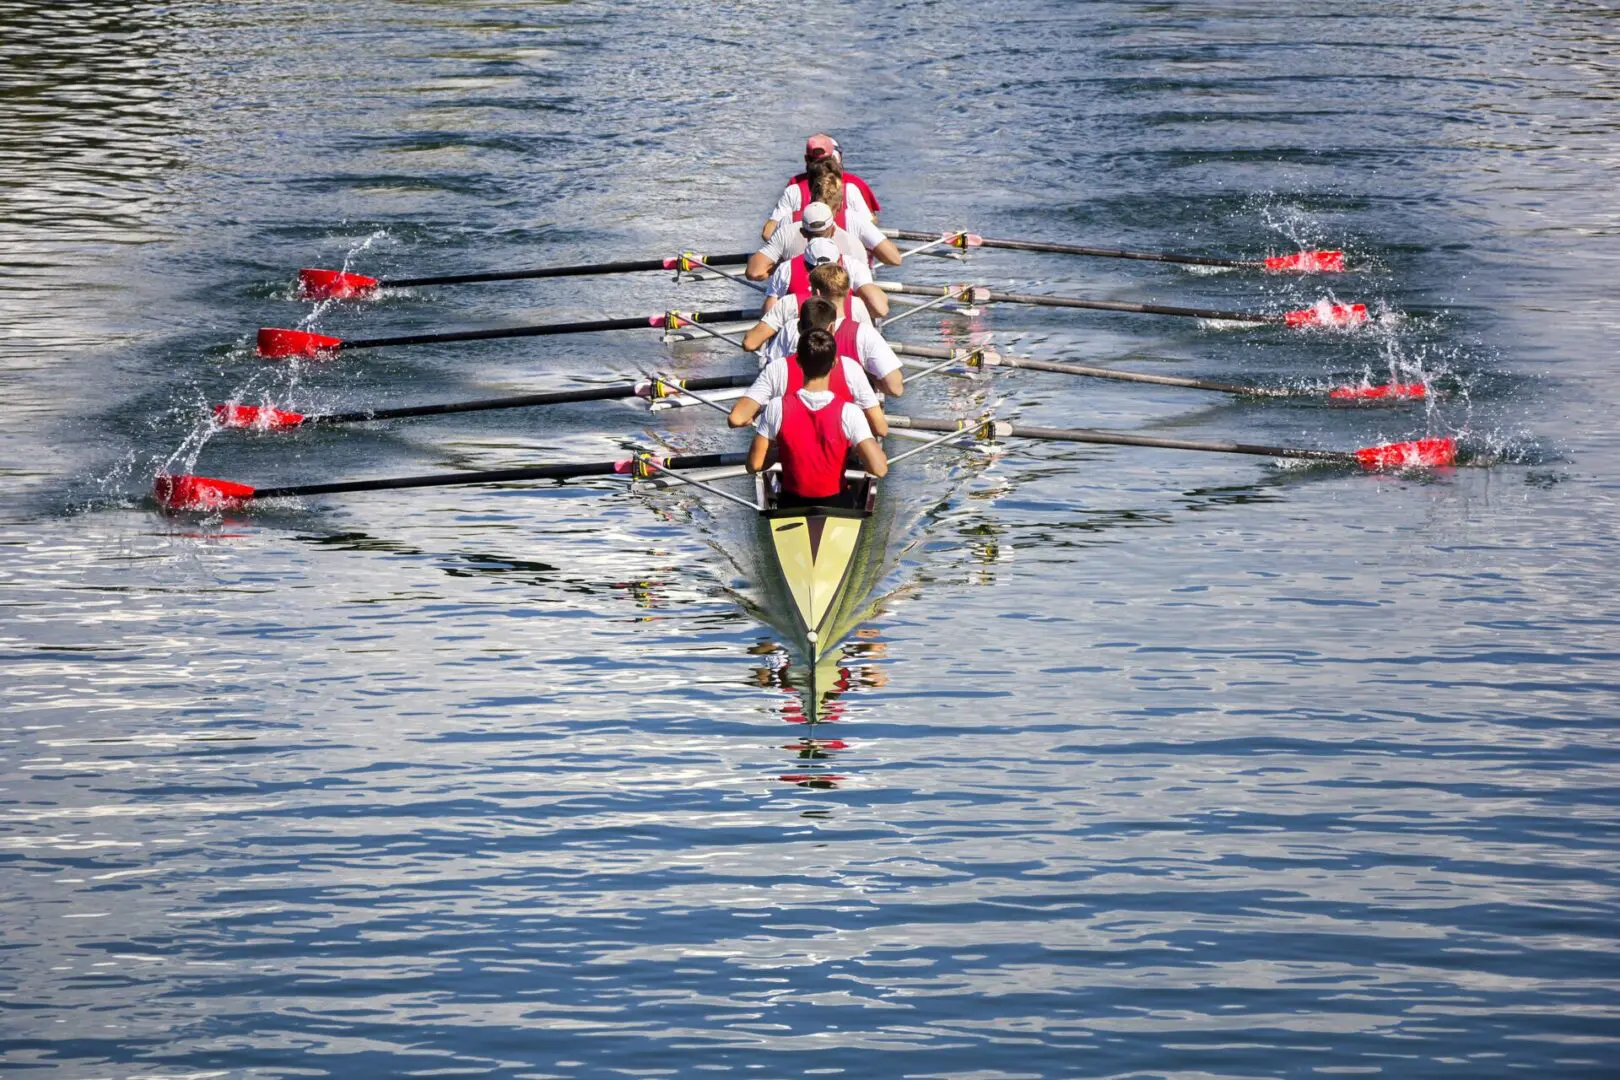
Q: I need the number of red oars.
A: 8